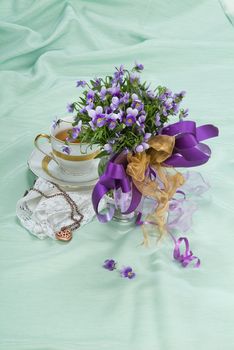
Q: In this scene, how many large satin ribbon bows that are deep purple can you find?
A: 2